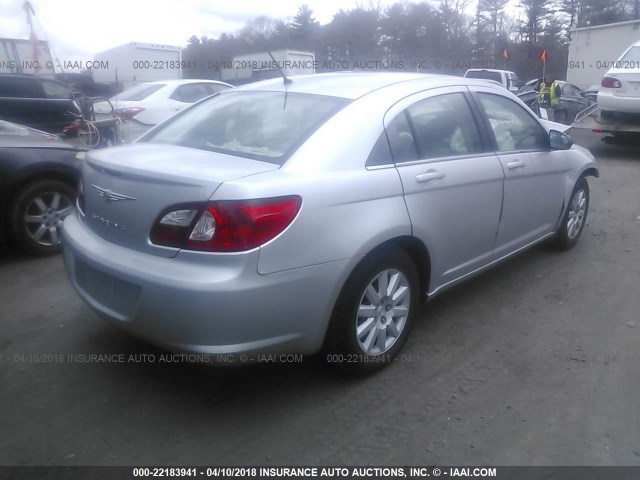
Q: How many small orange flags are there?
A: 2